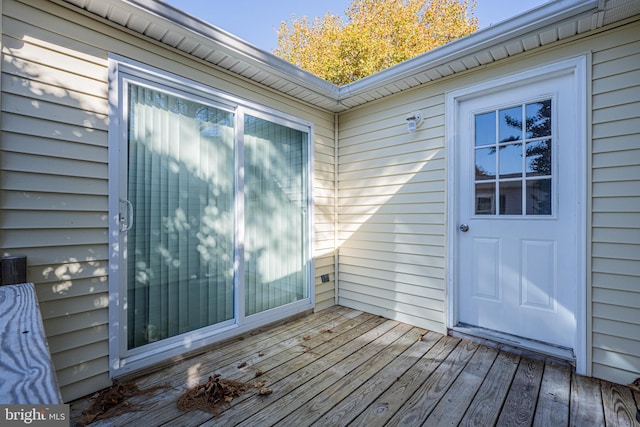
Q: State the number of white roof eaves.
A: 2